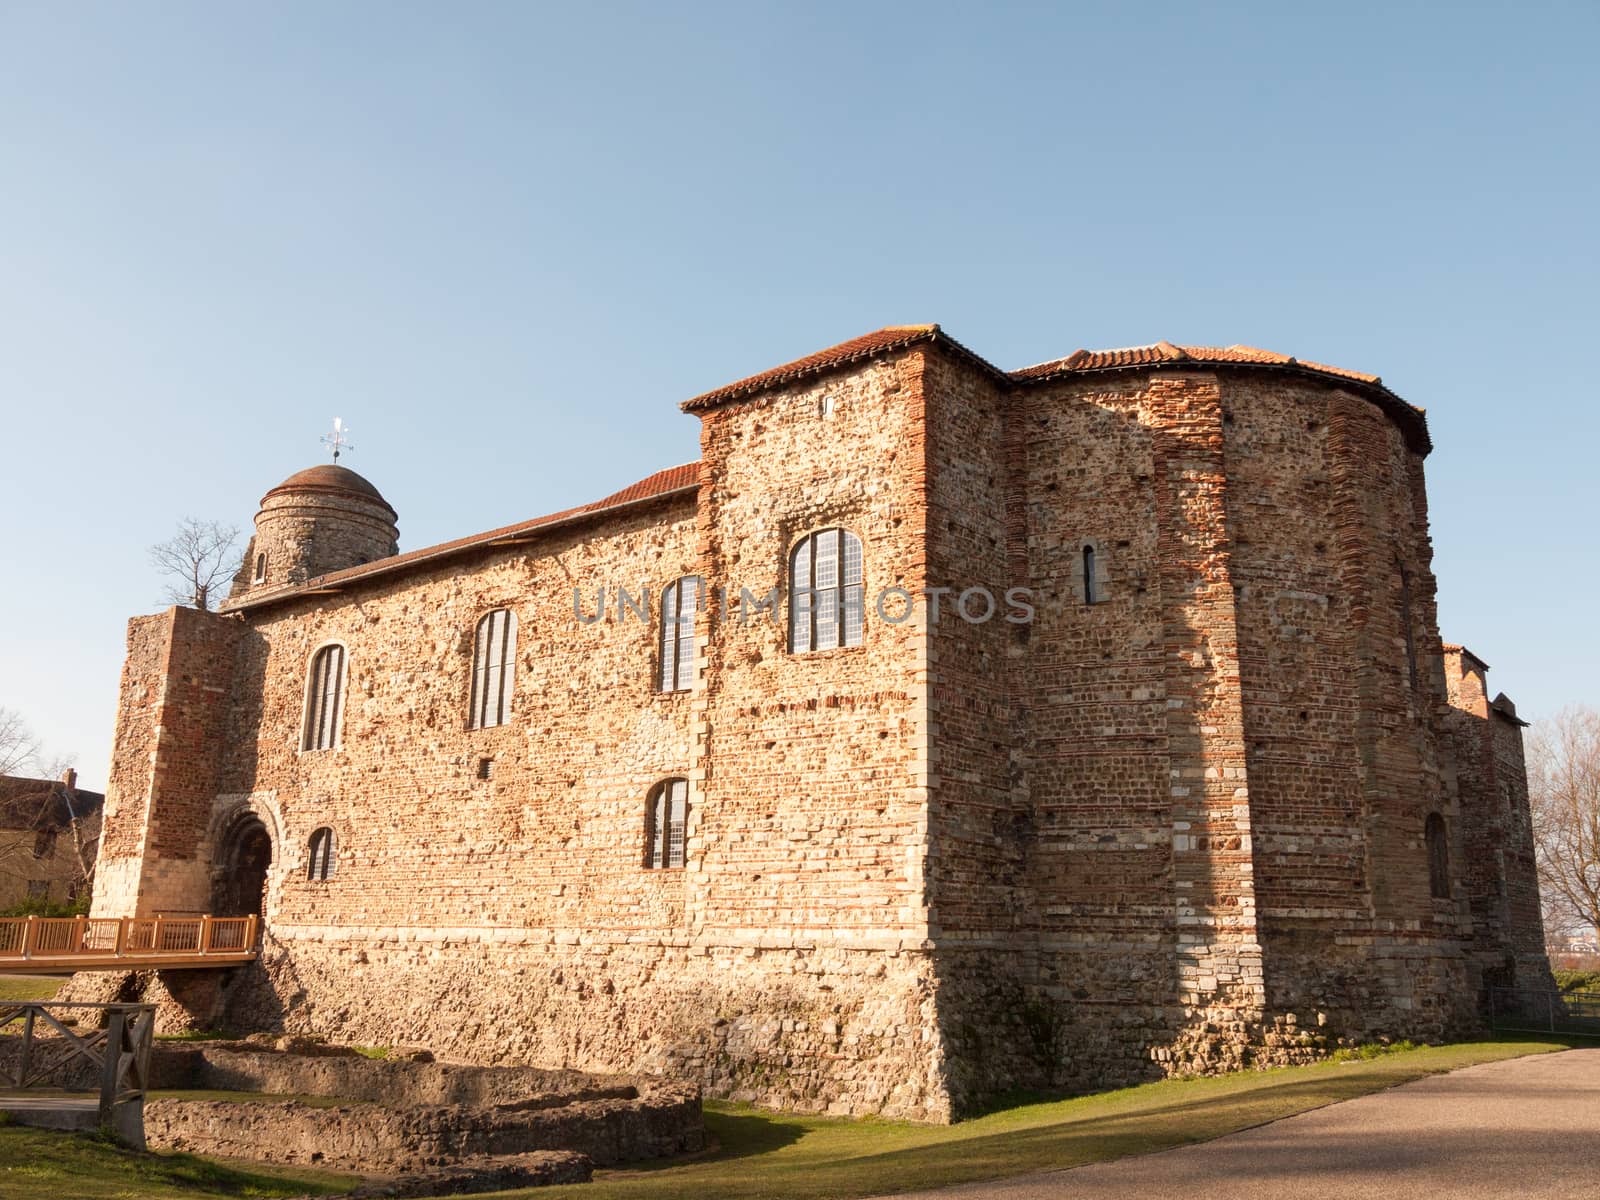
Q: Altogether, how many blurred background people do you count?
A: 0